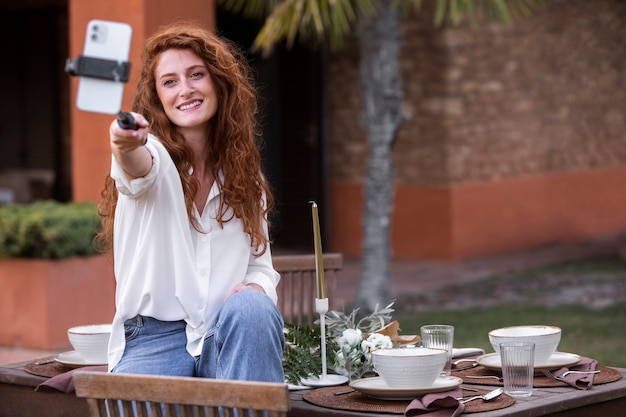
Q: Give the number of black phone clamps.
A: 1